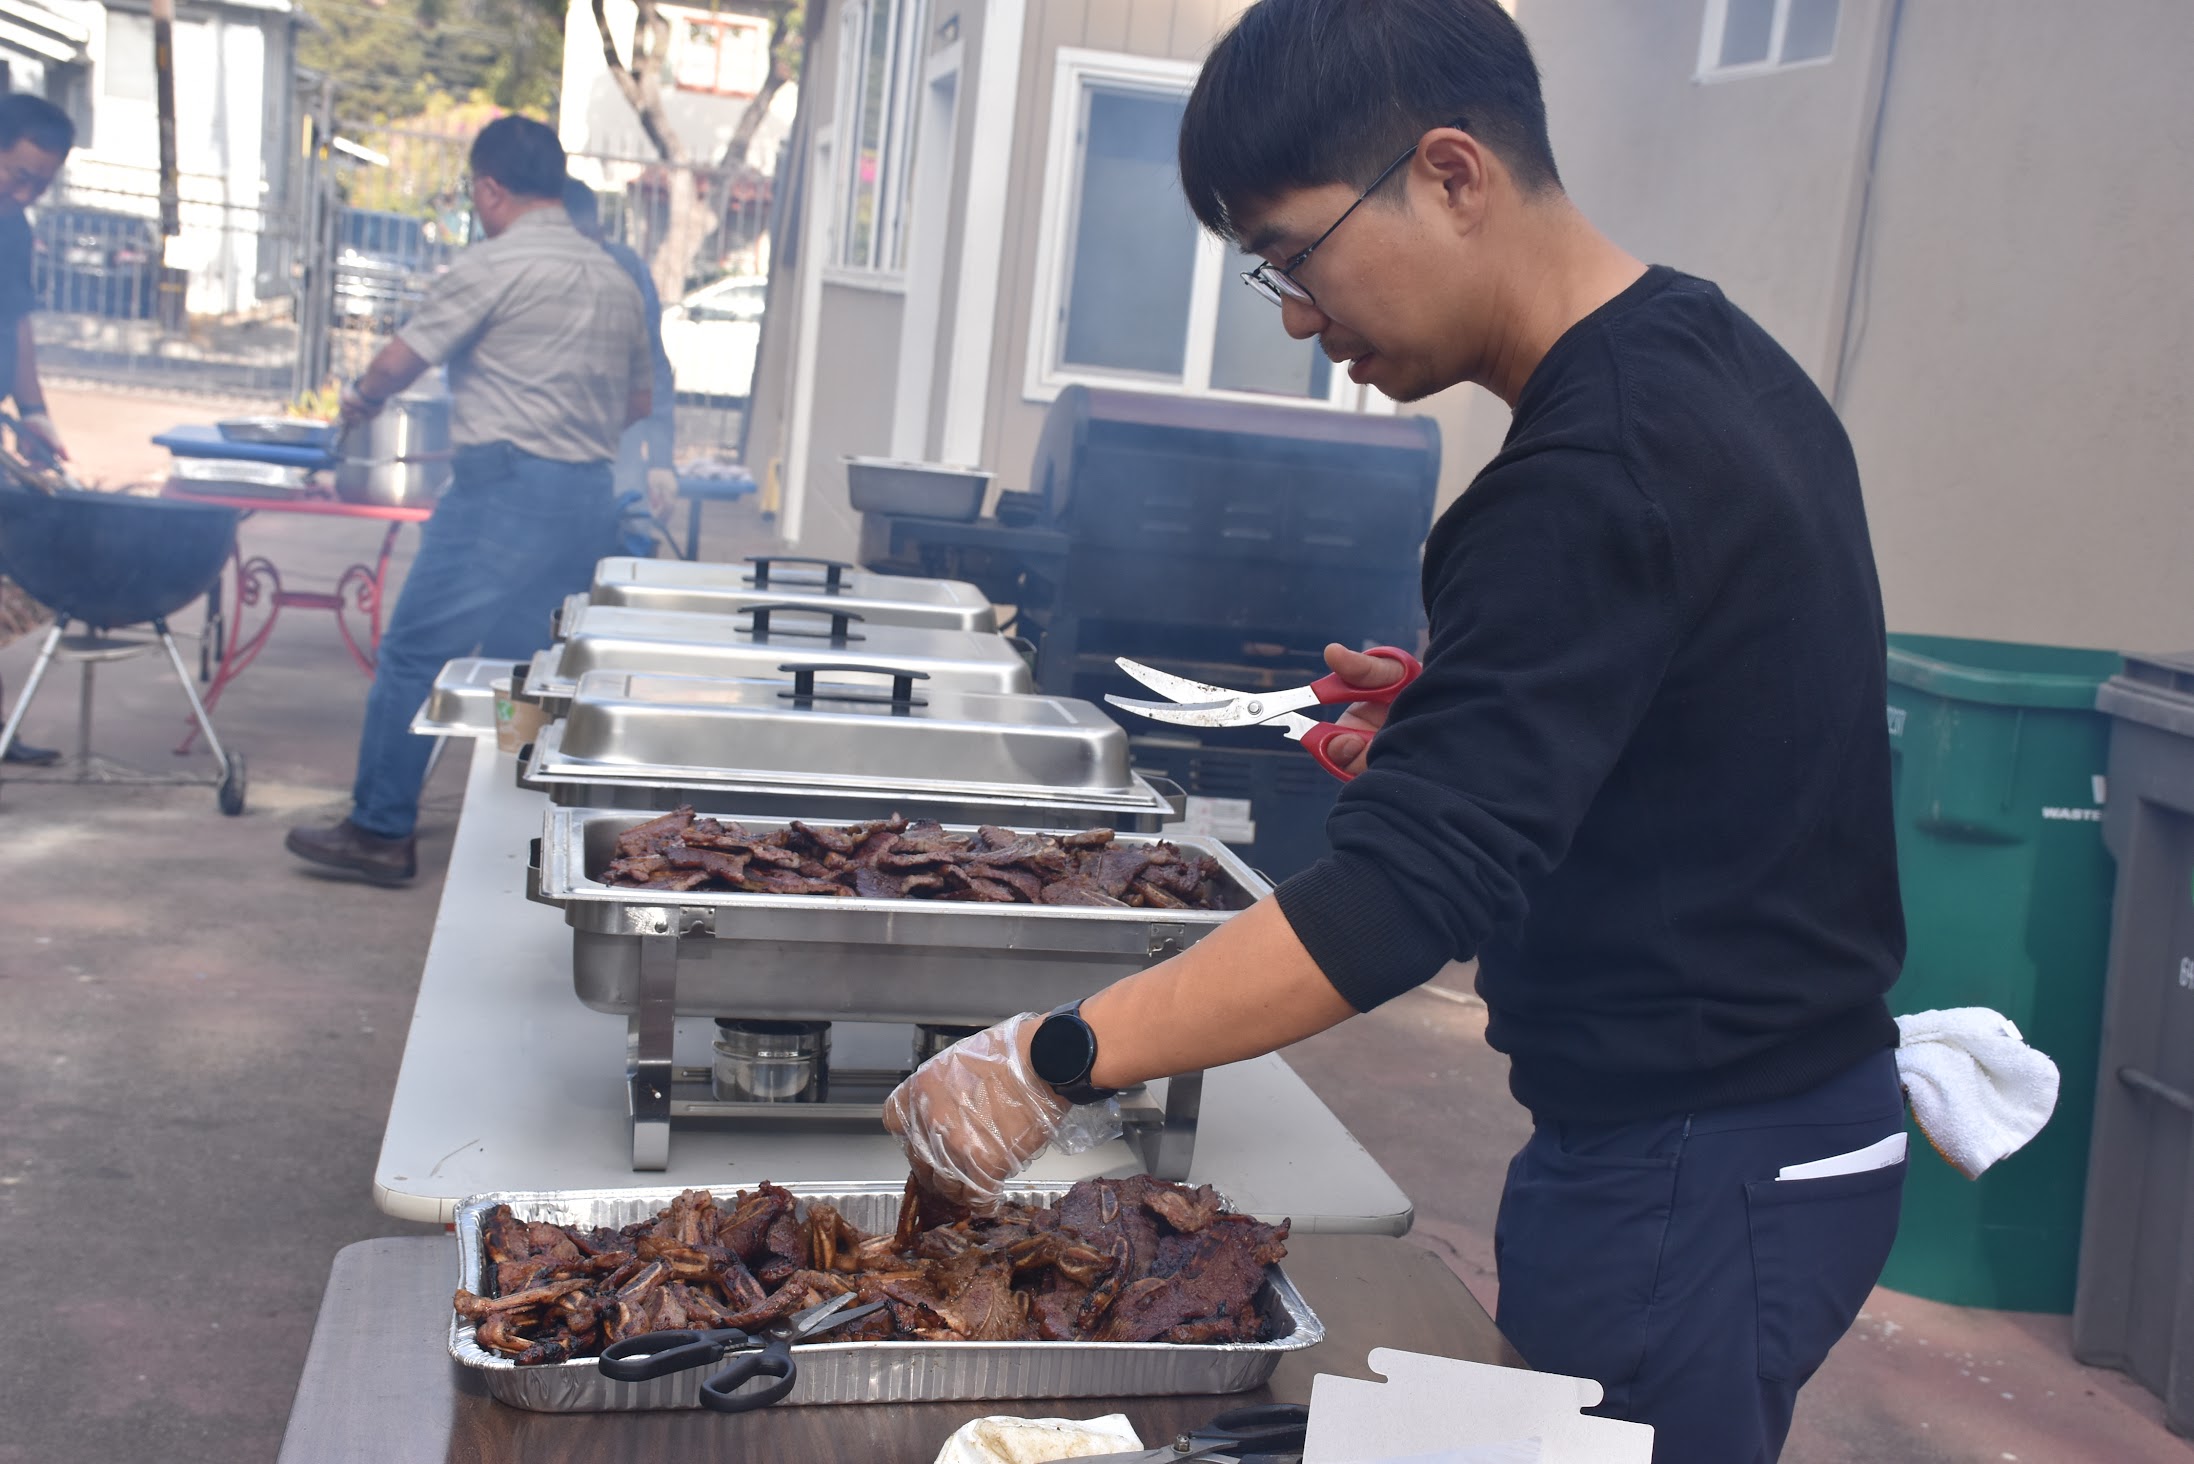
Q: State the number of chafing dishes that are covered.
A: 3